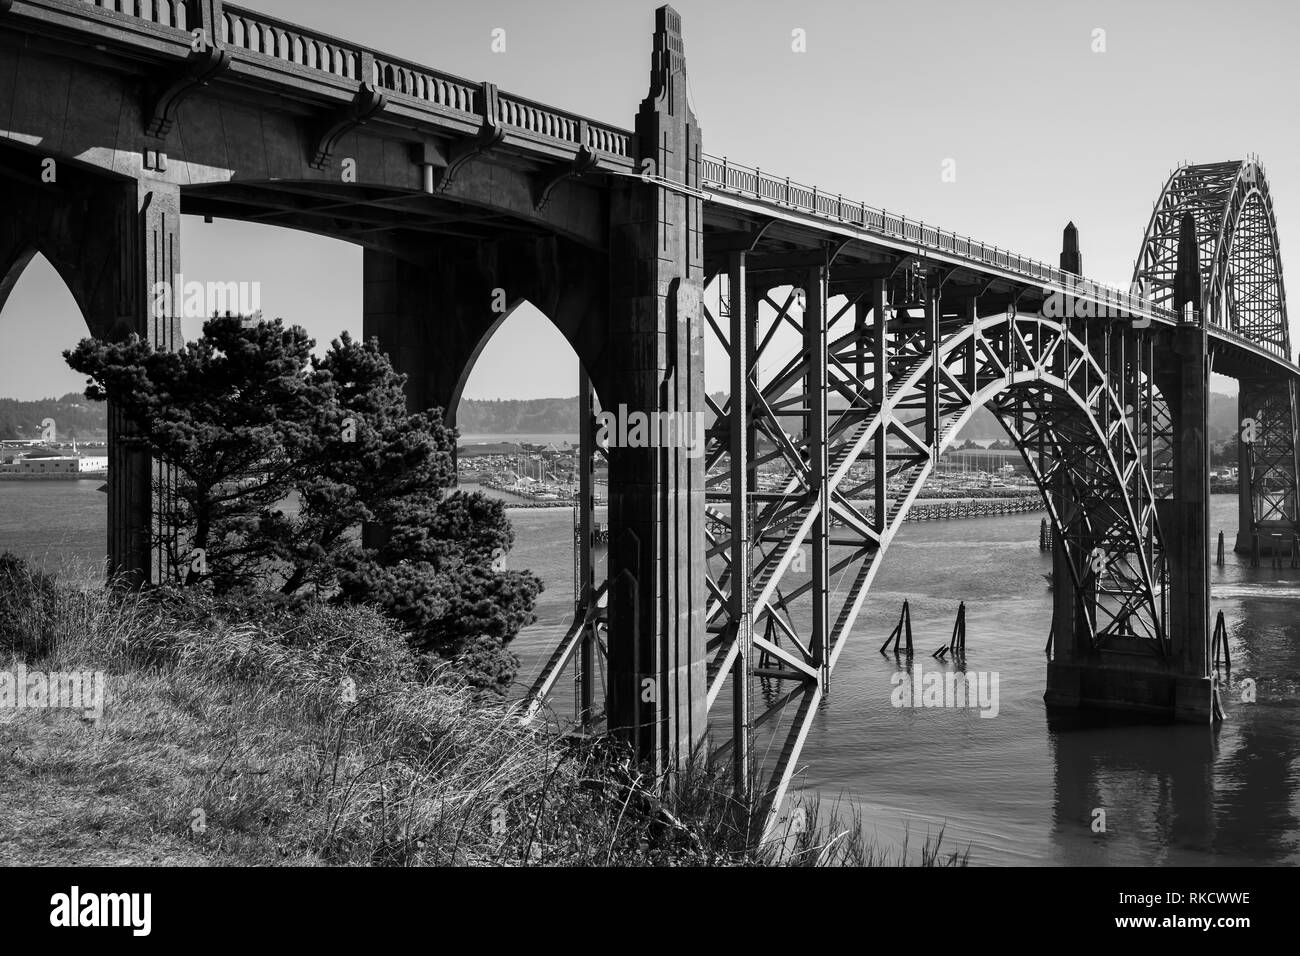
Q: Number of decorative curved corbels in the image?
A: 4